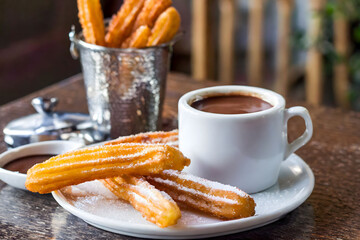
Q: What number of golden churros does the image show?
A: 9